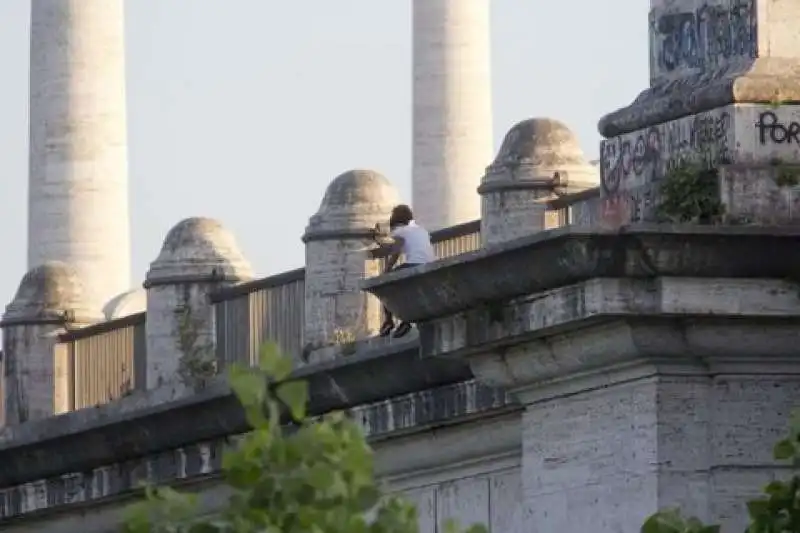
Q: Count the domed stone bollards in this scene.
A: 4